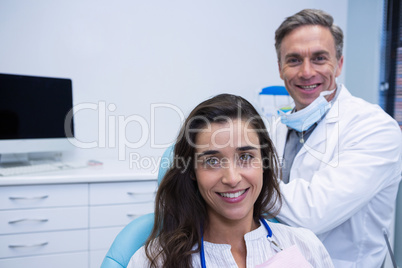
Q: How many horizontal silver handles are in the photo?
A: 5